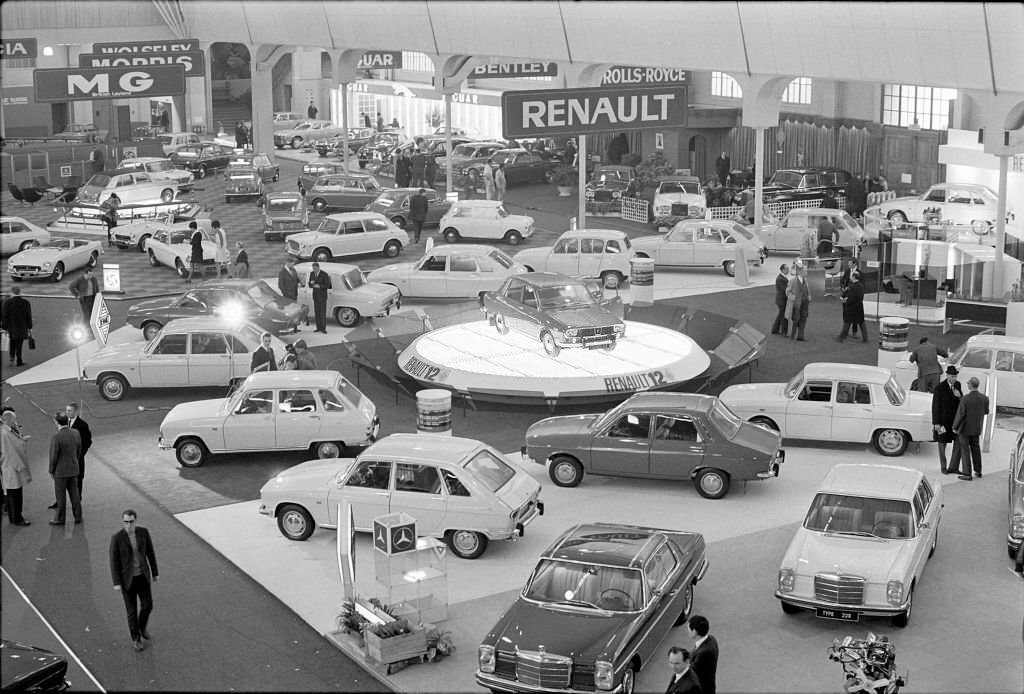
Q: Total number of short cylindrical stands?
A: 3